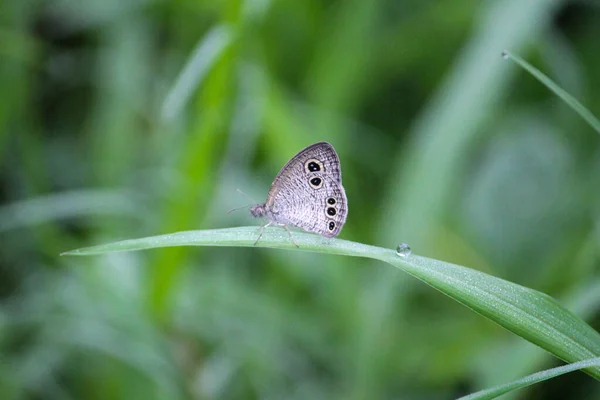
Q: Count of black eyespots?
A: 5